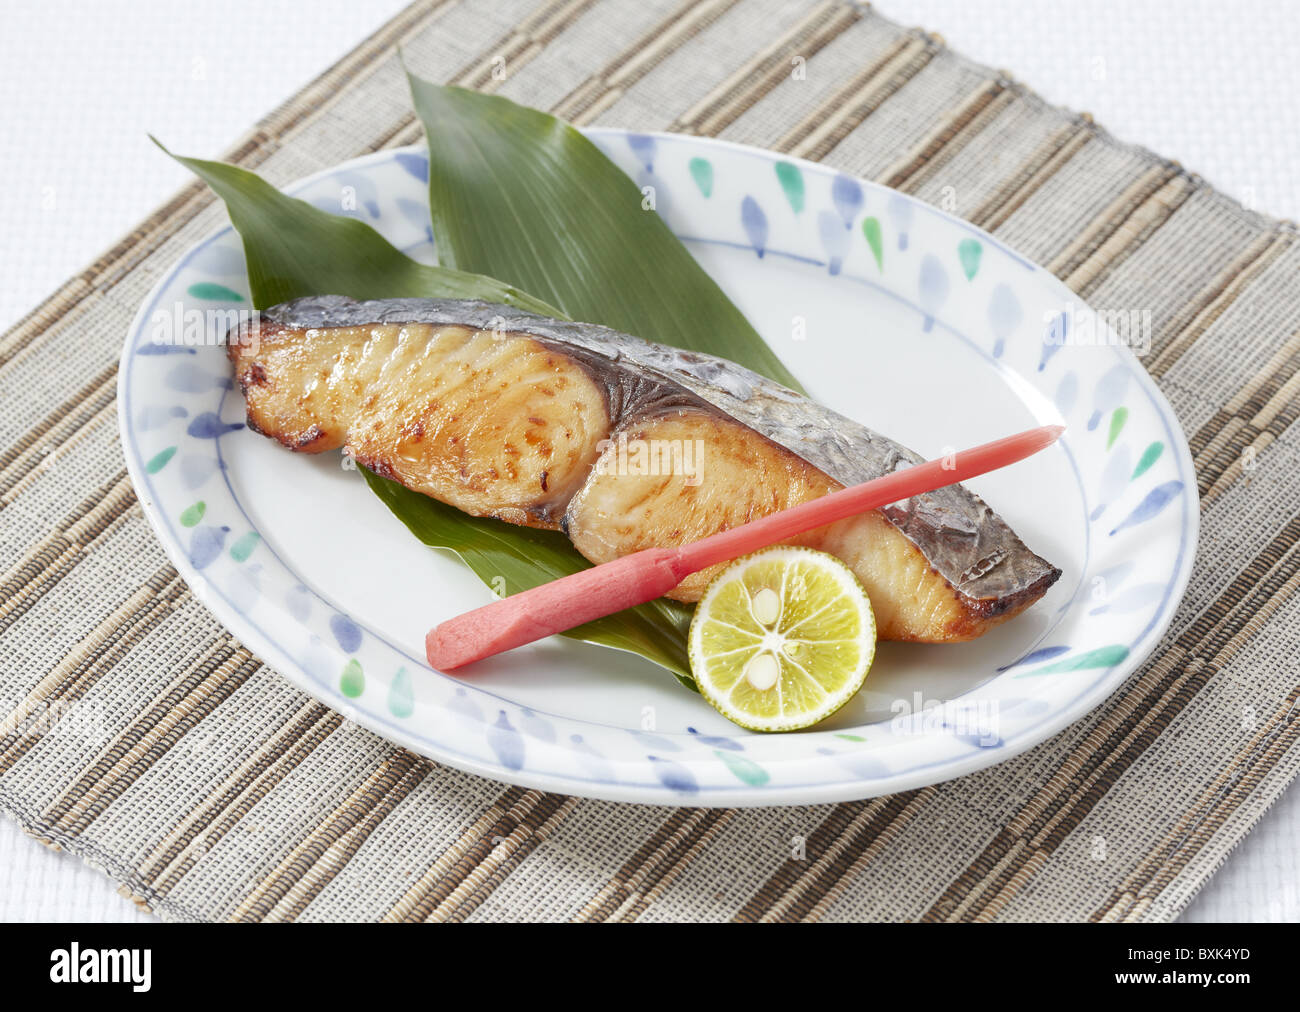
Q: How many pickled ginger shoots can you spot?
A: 1